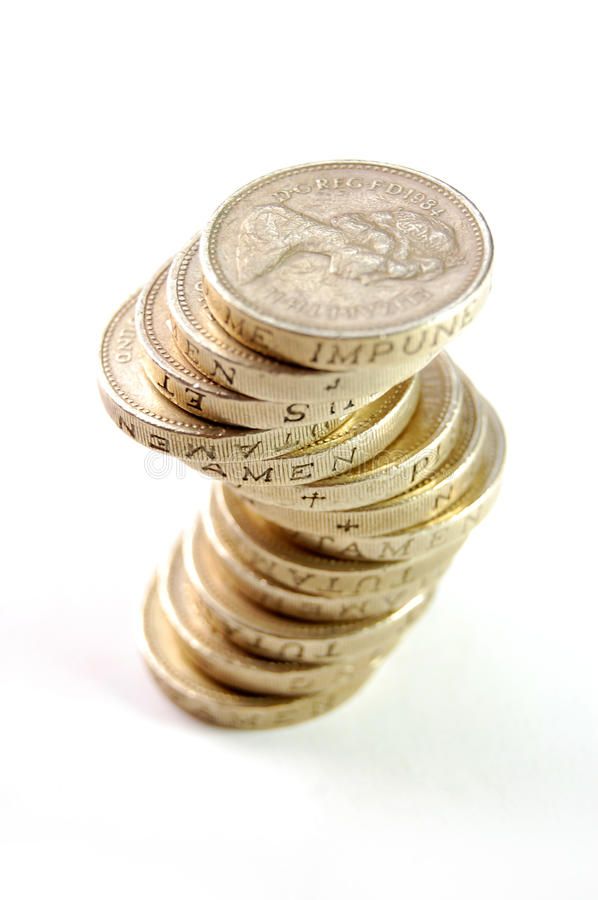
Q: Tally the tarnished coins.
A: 13